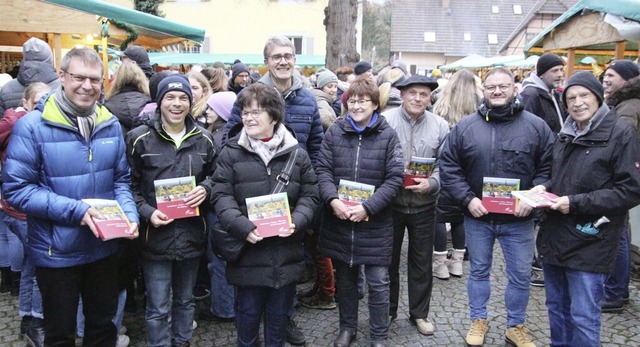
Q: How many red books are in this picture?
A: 7